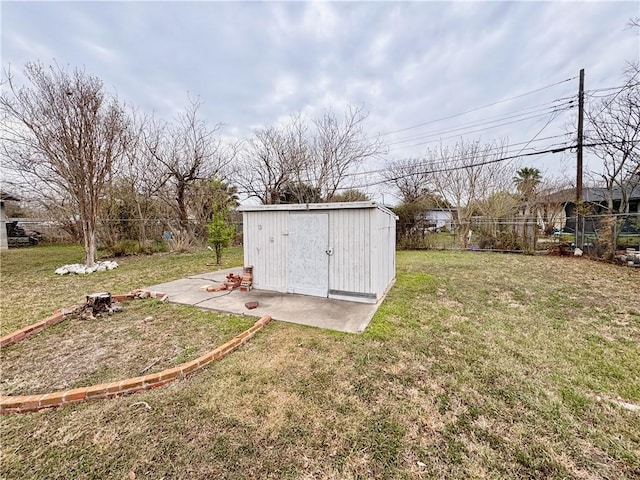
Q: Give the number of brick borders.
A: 2